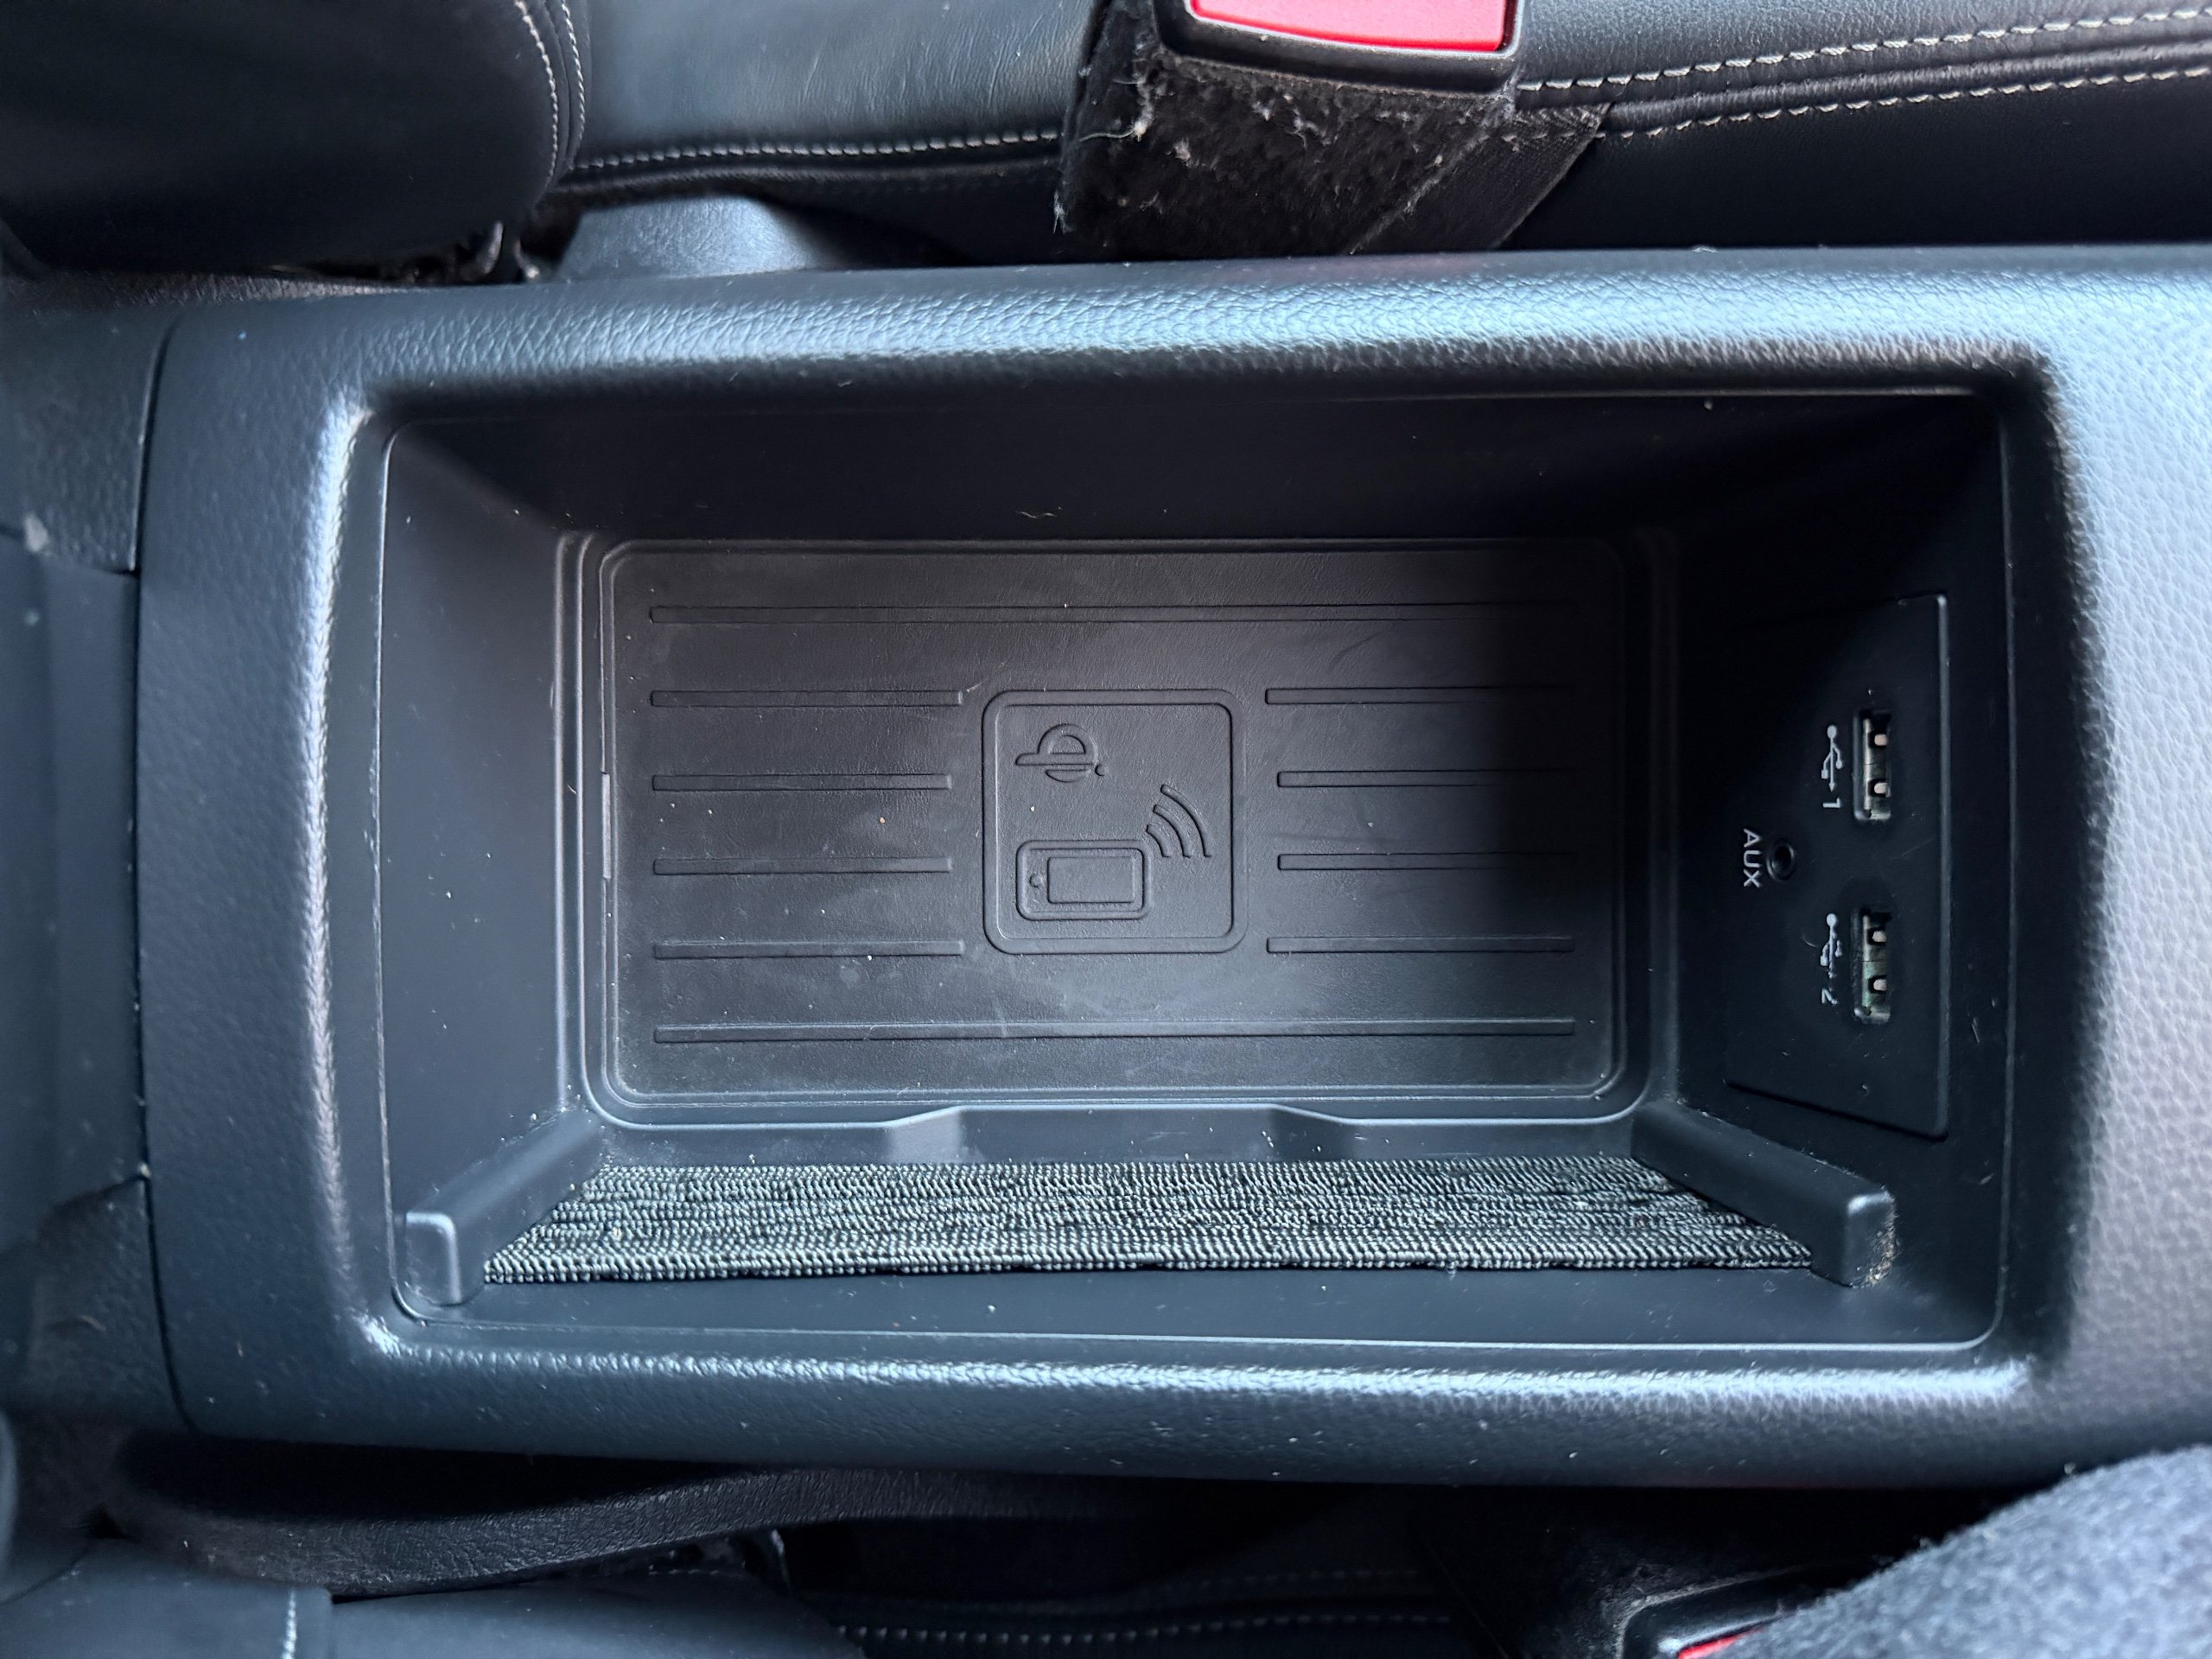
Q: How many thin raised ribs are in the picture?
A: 10